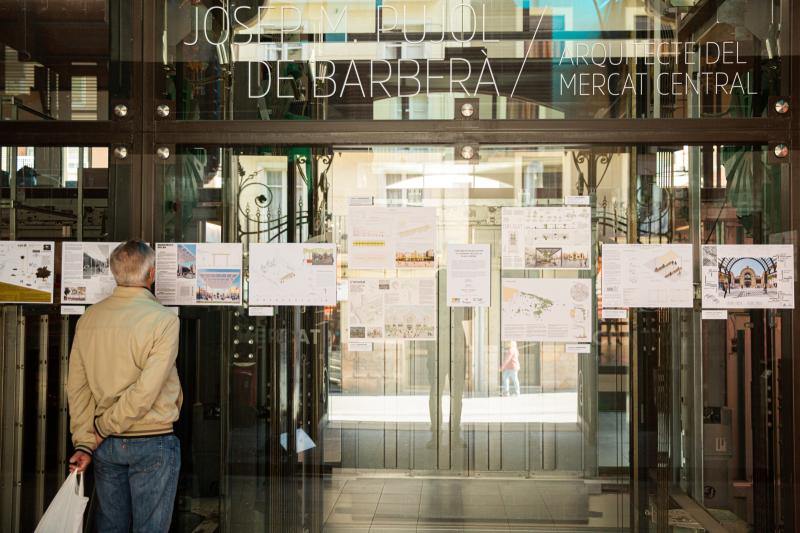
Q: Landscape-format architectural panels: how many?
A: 10